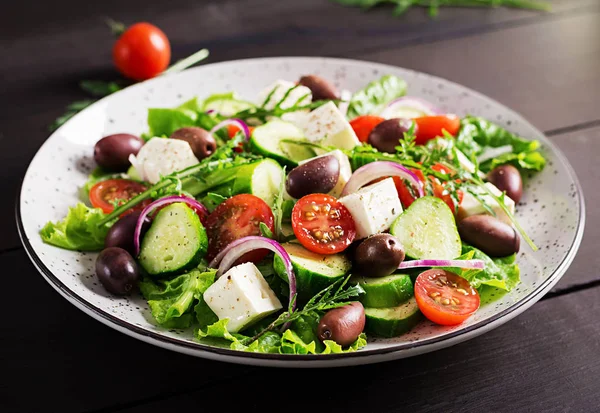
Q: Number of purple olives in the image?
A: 11